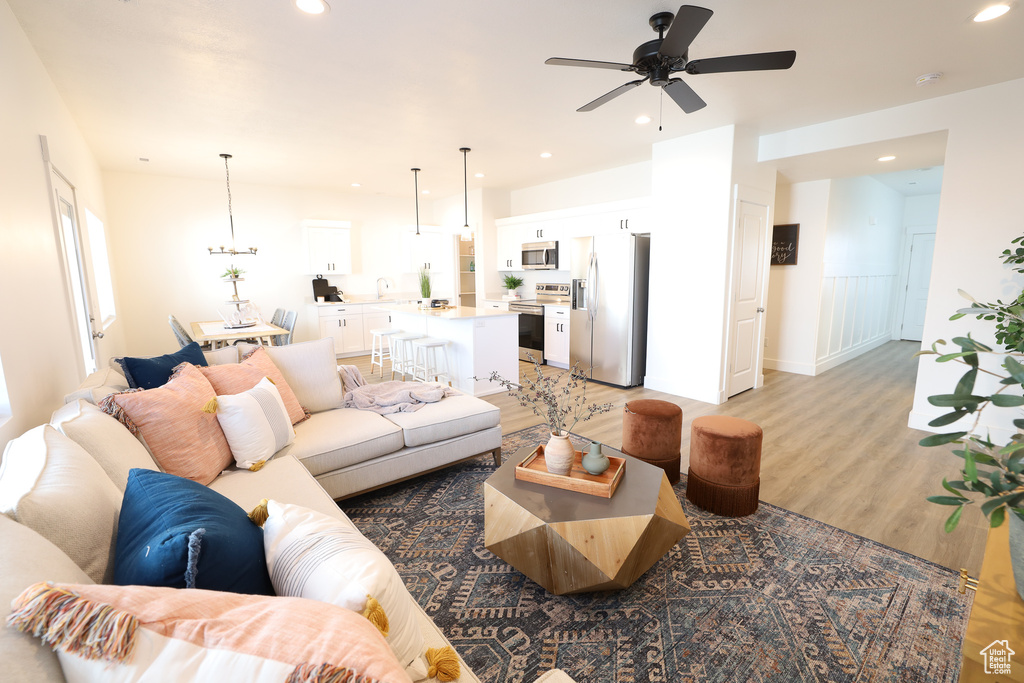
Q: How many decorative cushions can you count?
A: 7